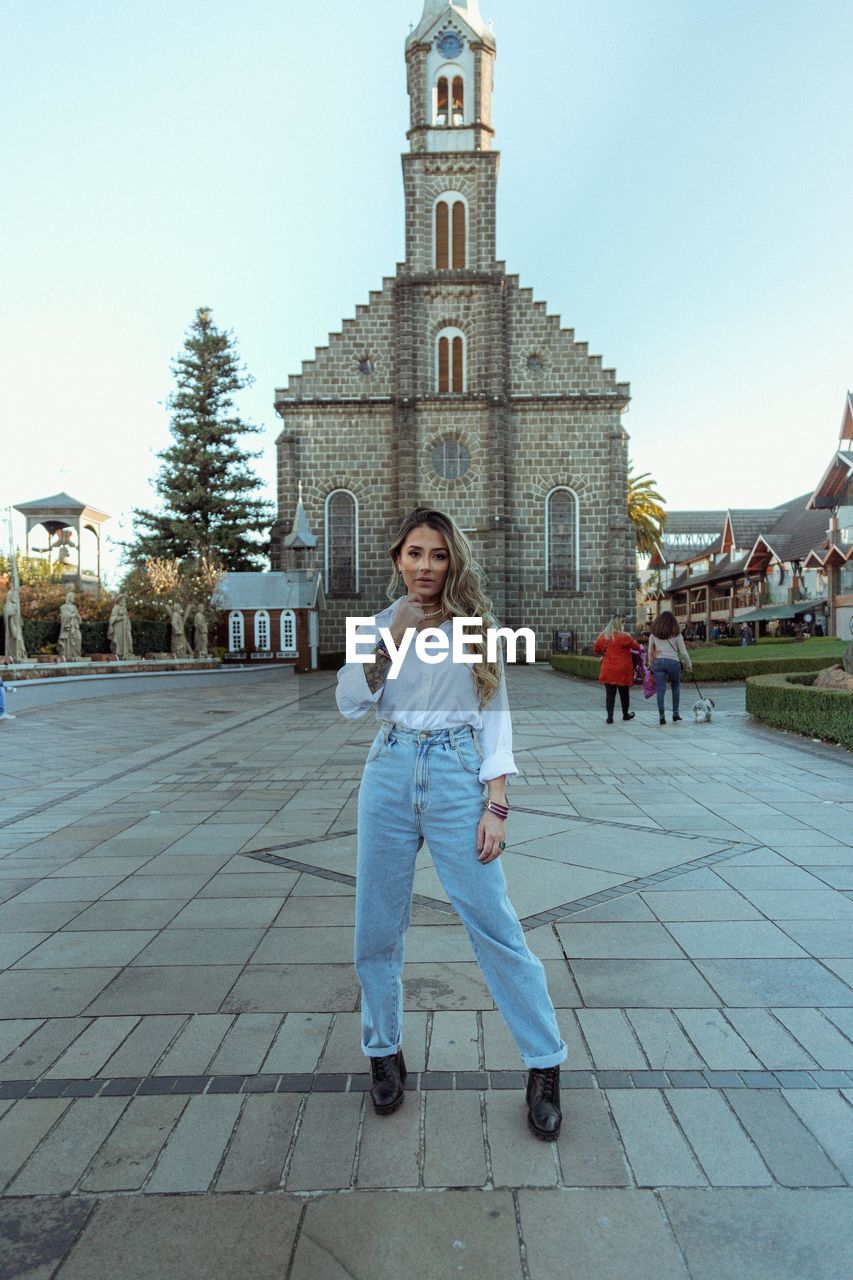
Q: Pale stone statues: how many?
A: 5